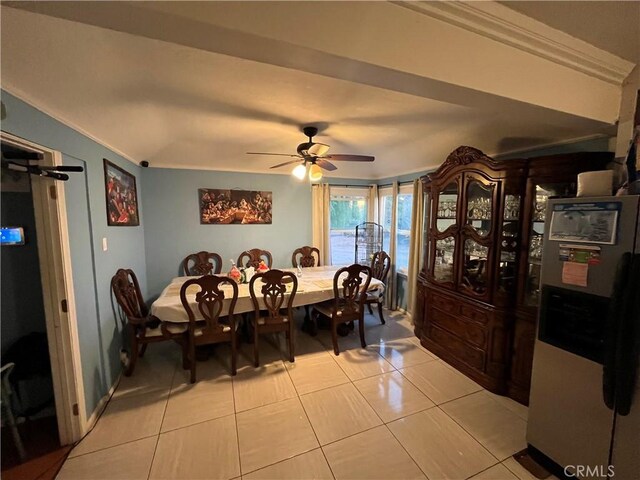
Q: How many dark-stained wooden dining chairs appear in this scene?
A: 8